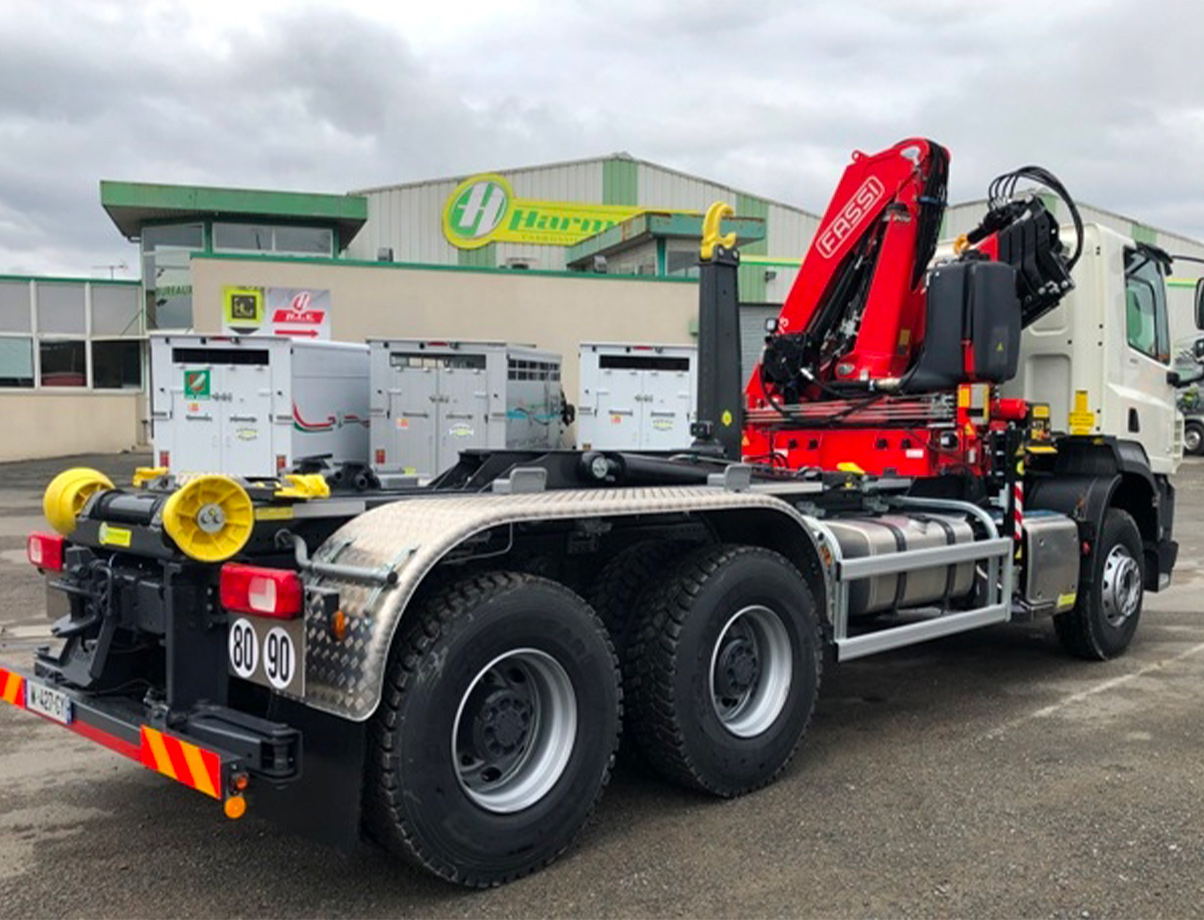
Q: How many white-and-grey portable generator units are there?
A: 3